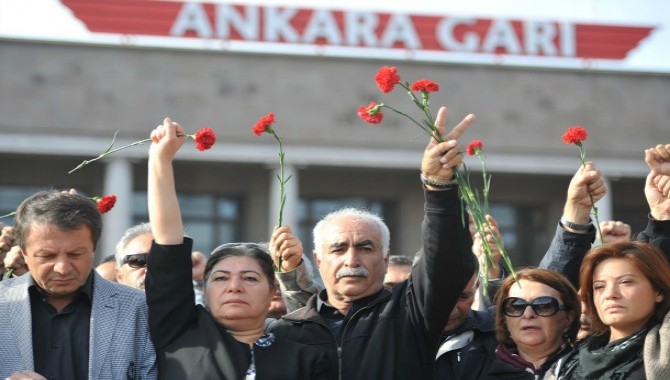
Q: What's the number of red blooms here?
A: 8